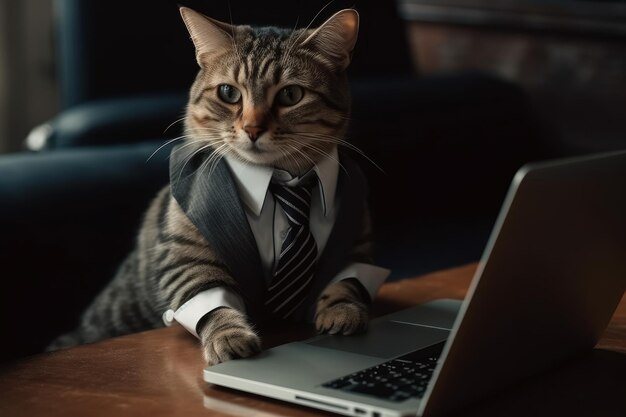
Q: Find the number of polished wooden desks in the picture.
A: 1